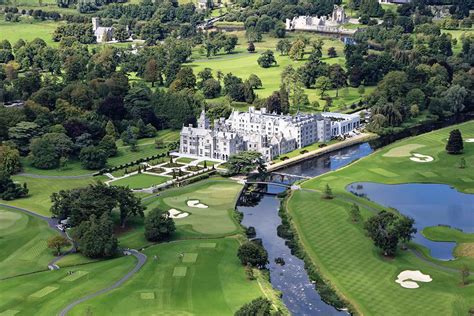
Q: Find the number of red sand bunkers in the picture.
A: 0